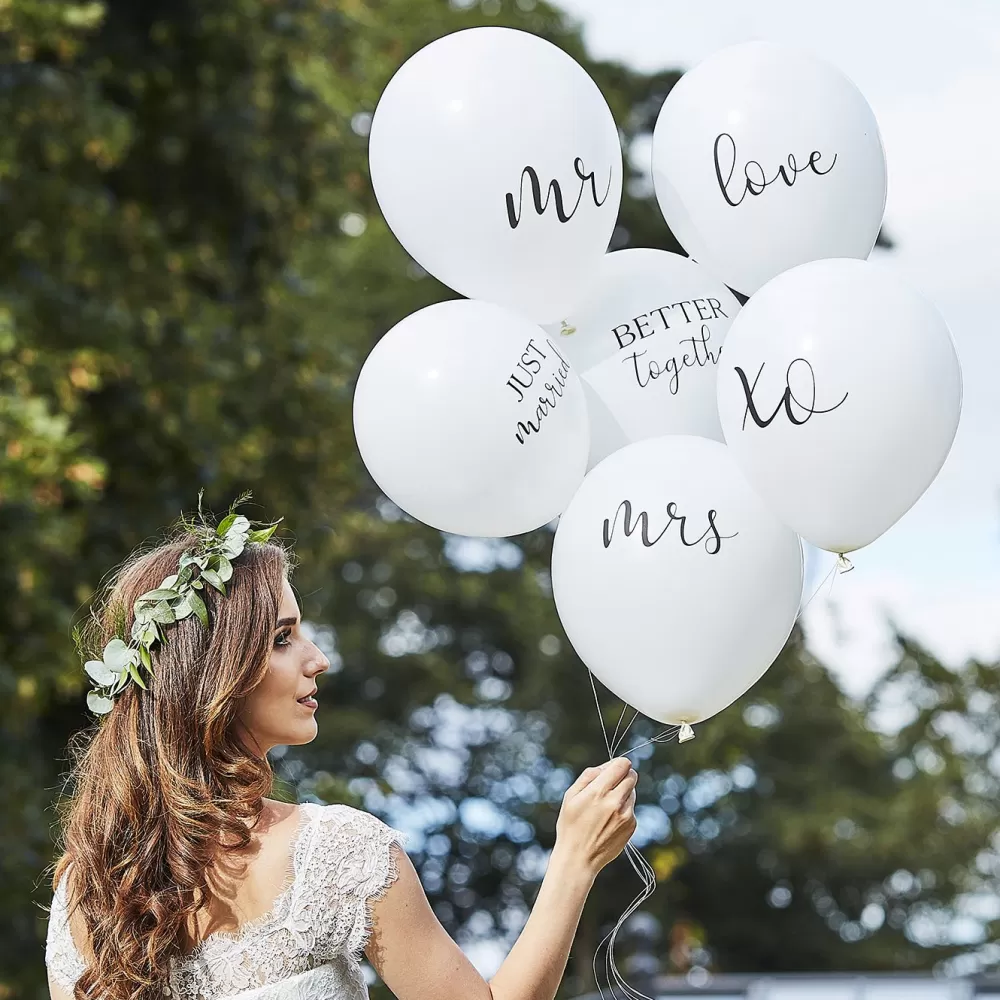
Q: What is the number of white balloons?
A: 6